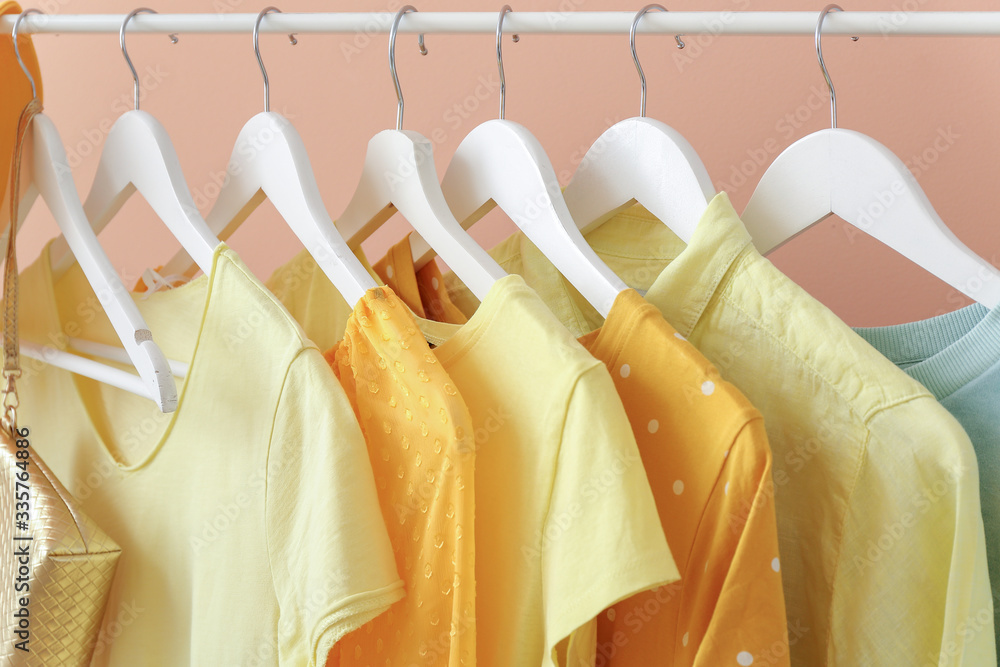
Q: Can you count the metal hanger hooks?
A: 7